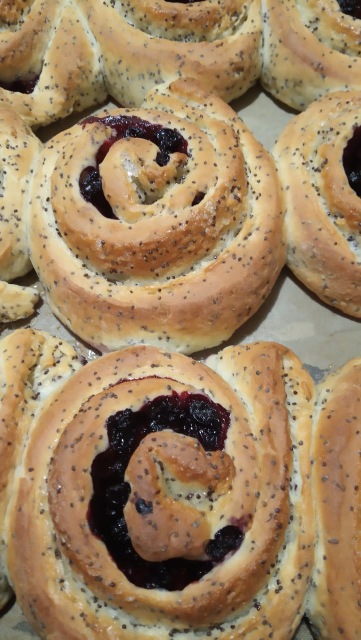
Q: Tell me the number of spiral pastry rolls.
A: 9